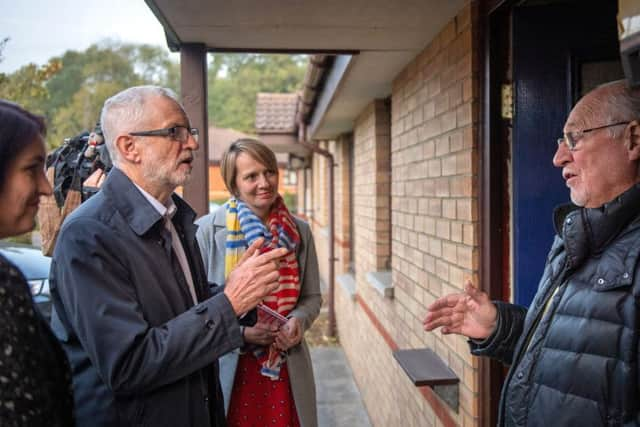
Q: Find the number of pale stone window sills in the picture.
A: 2